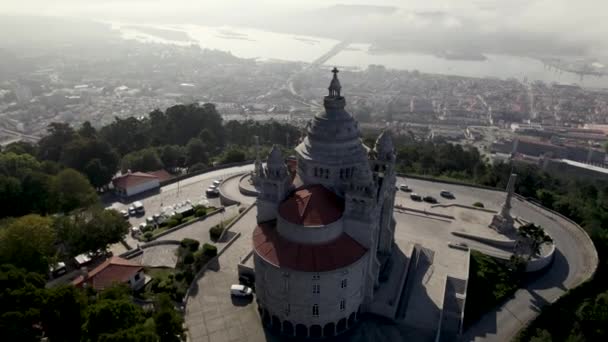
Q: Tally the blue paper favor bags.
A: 0